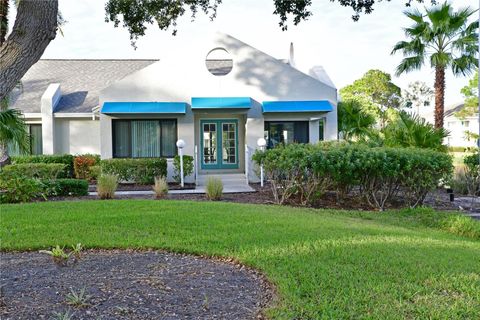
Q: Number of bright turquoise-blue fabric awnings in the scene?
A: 3